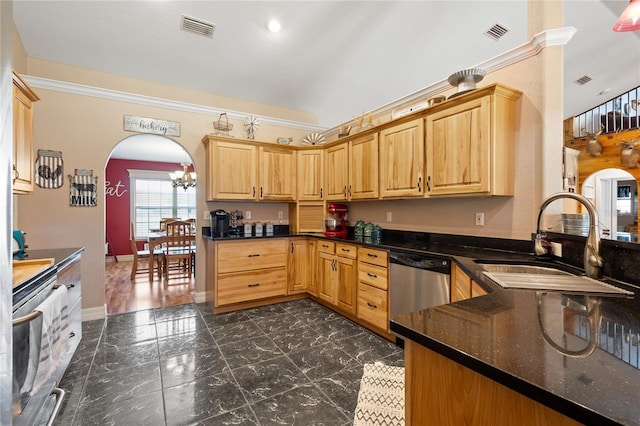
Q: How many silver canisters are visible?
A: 3